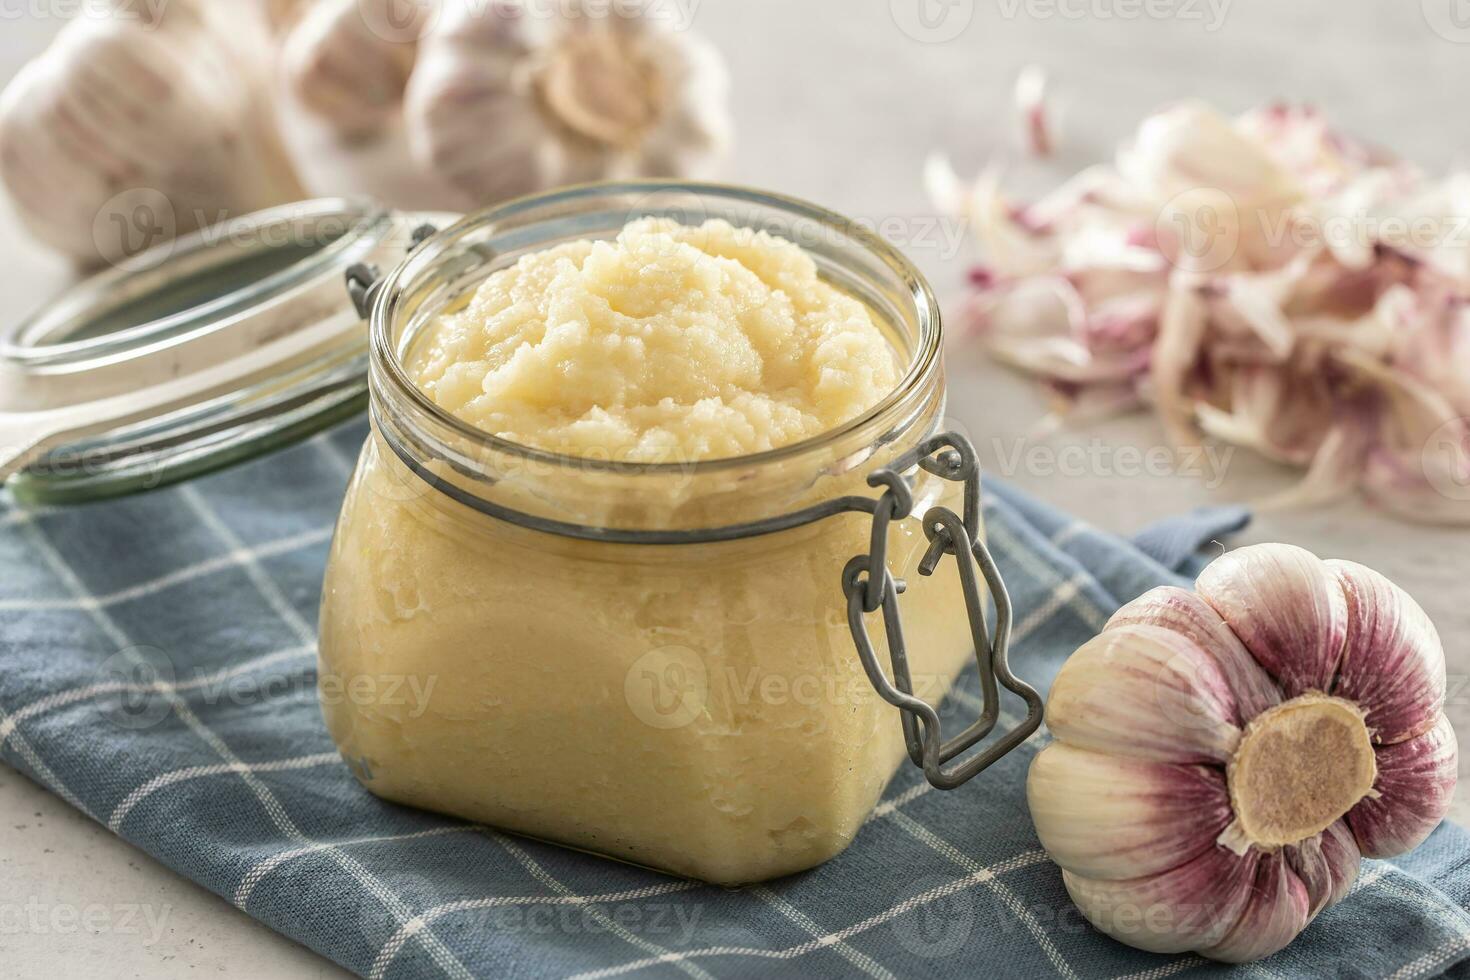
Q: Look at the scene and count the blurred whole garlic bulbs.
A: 3